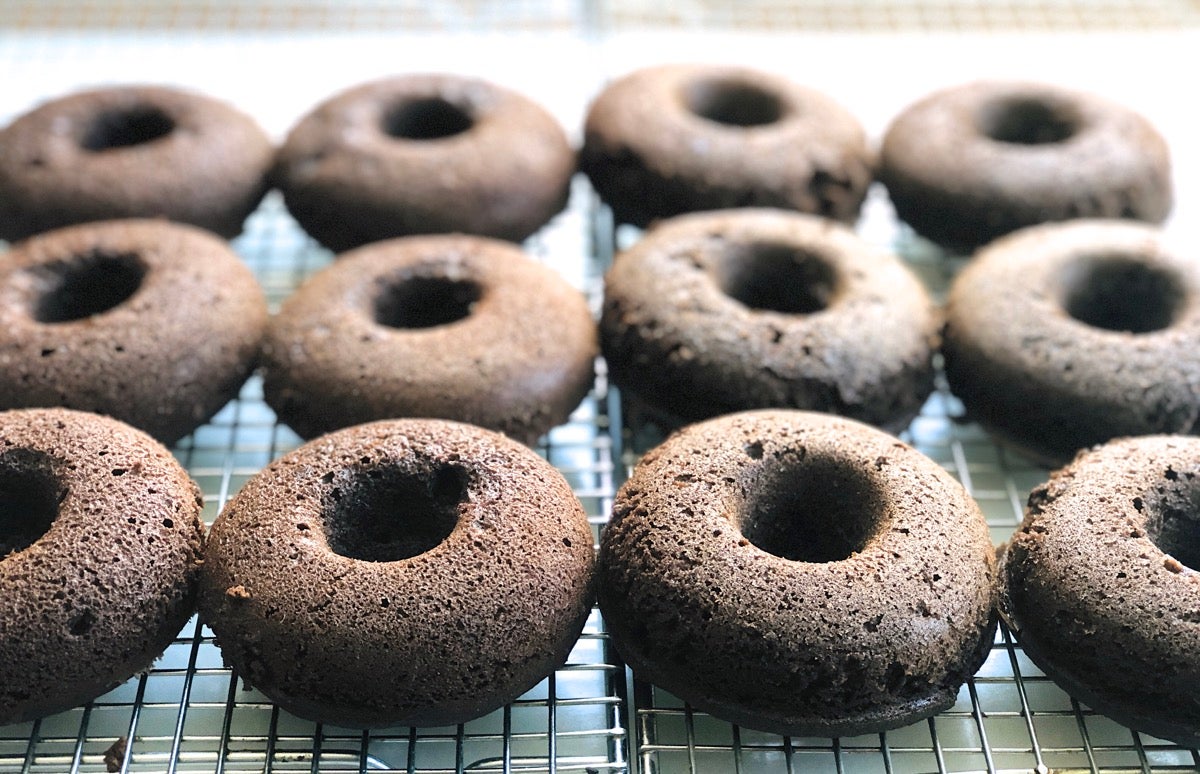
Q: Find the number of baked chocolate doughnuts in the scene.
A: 12